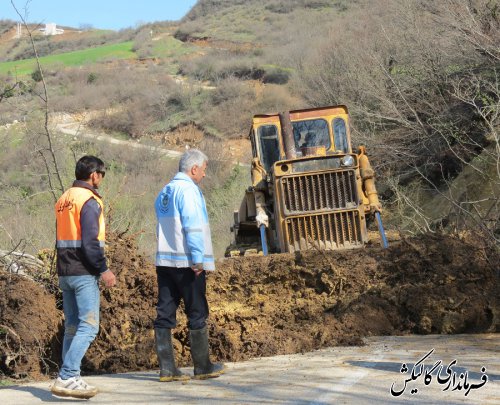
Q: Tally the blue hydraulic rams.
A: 2